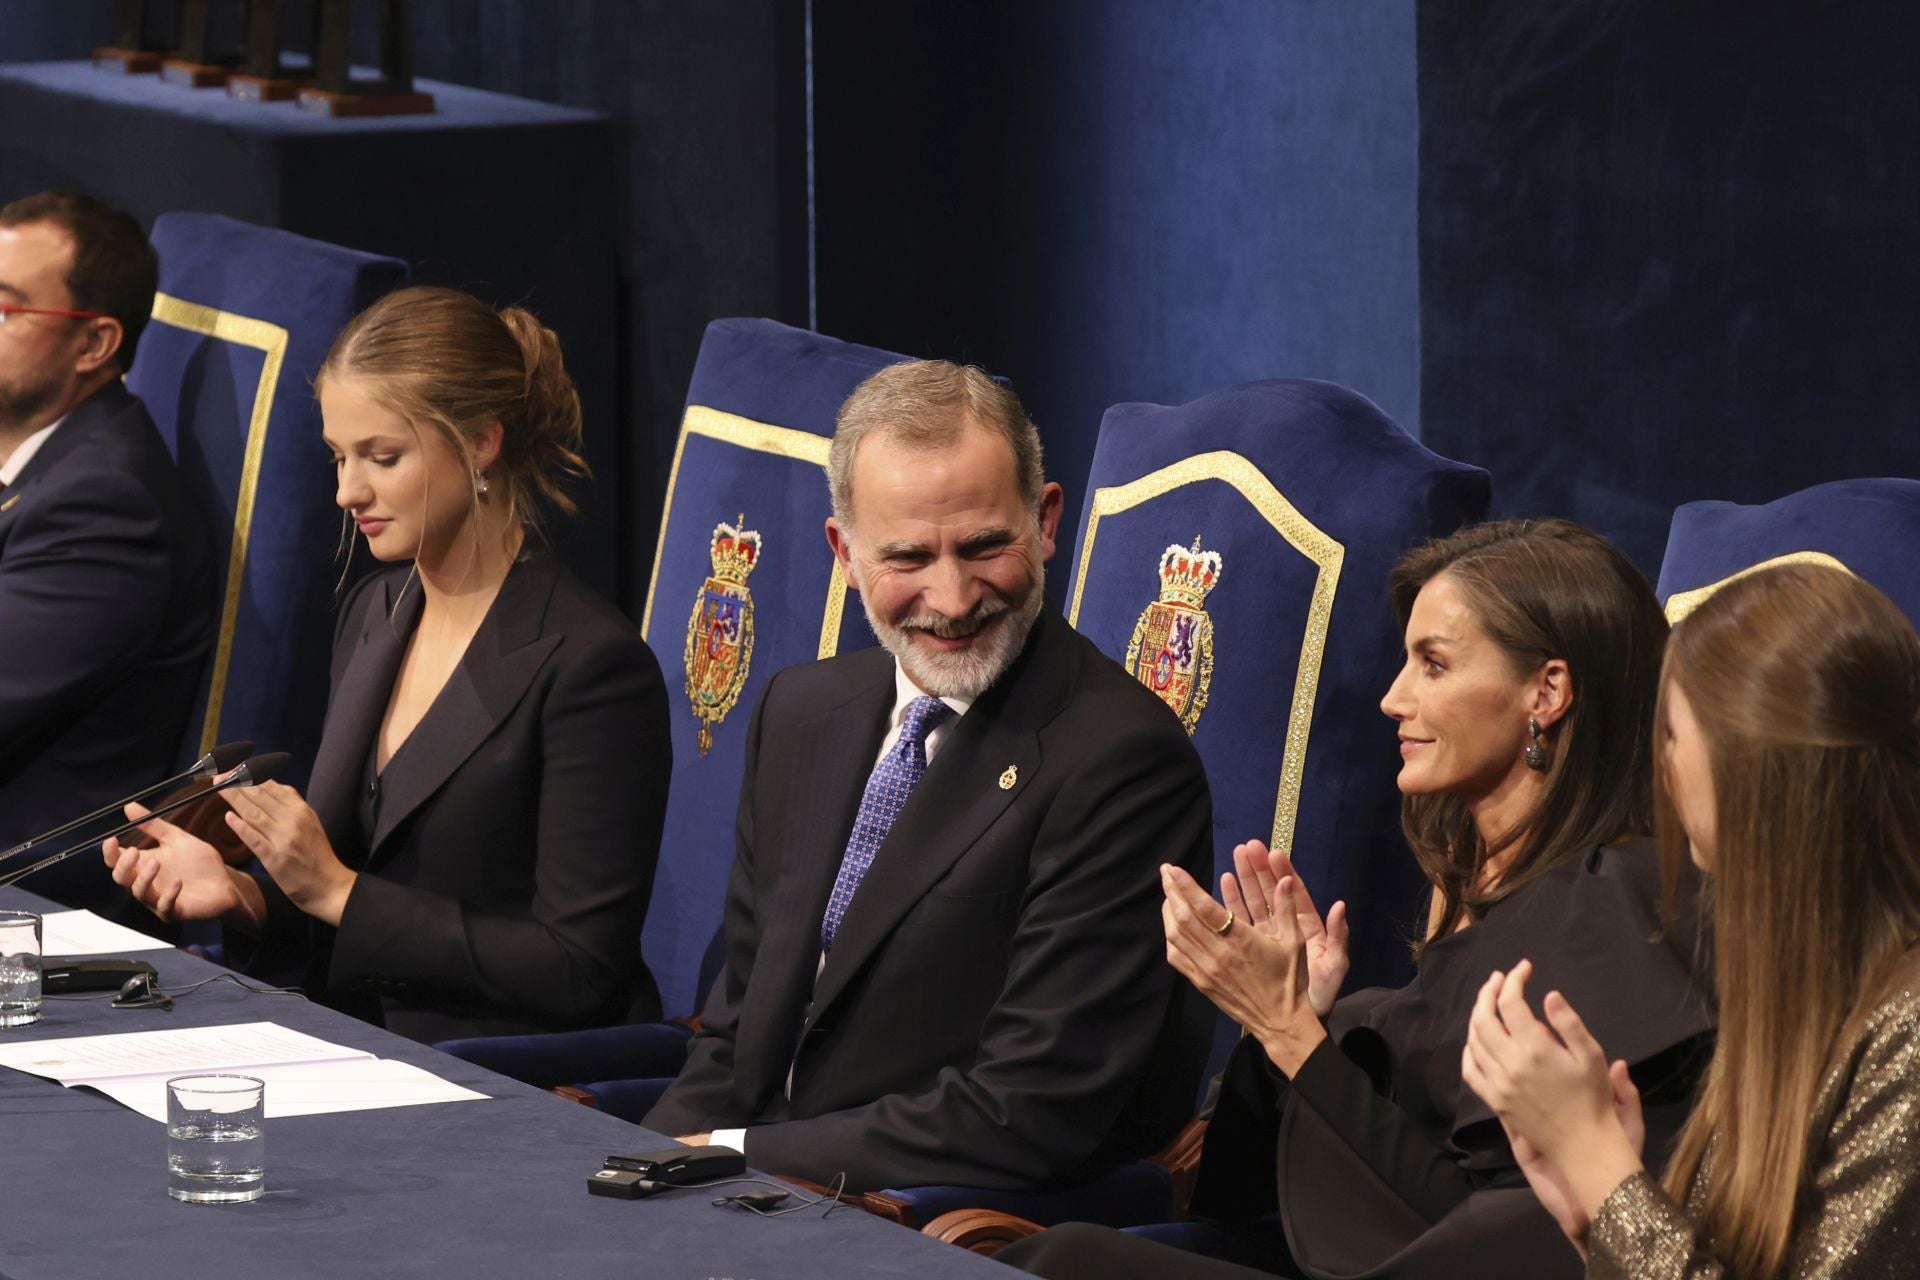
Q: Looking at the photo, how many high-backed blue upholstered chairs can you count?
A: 4